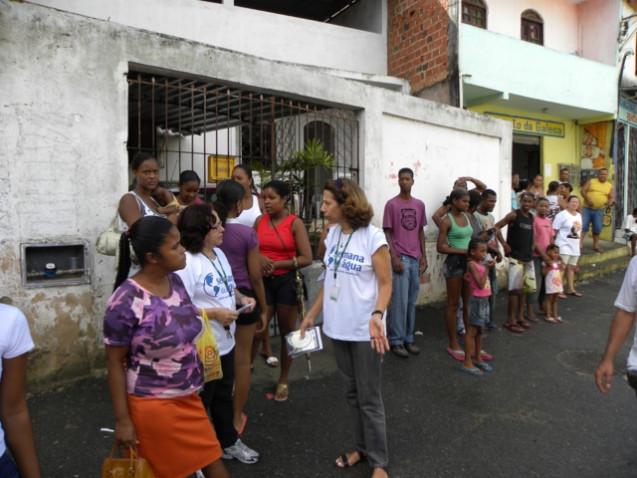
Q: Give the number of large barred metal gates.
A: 1